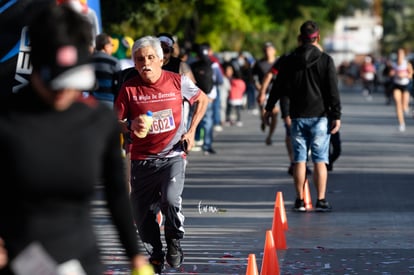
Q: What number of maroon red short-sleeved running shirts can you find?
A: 1